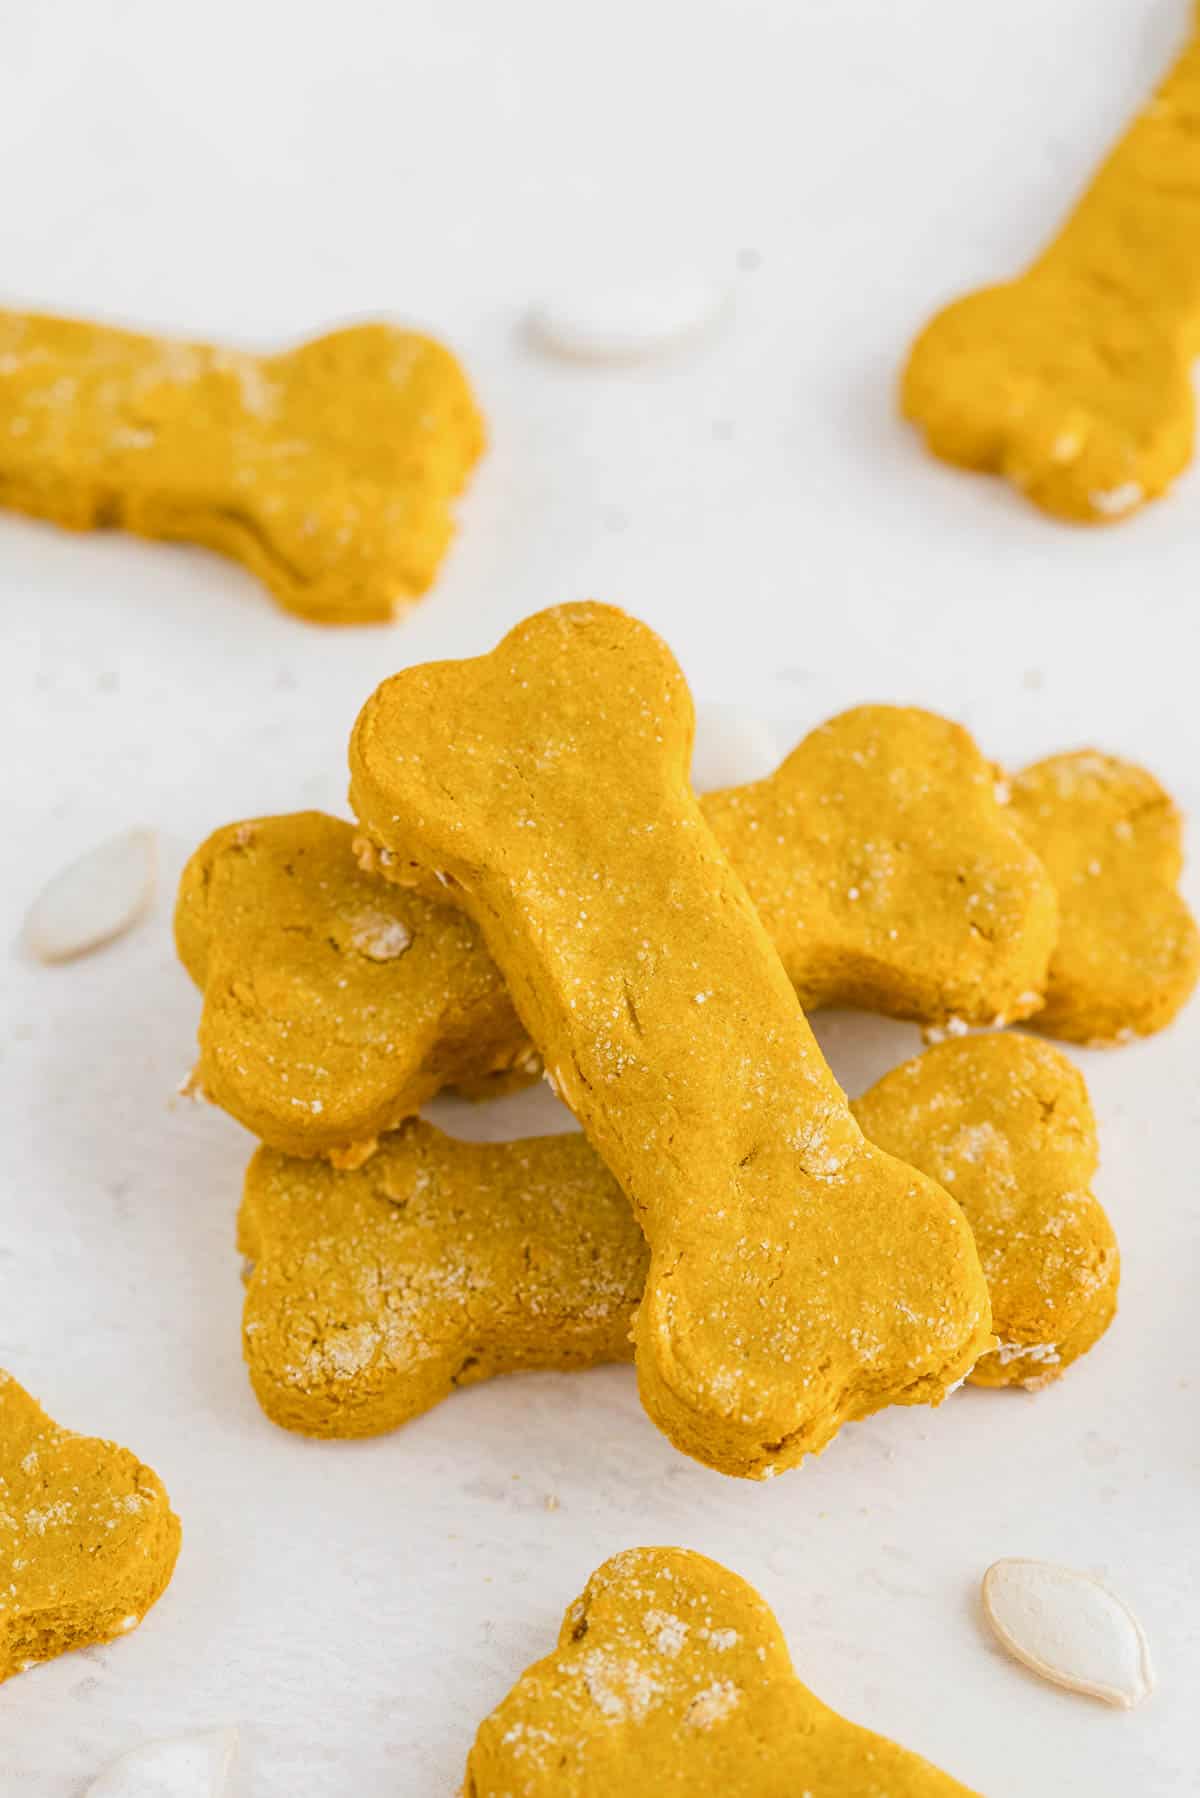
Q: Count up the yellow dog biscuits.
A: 8